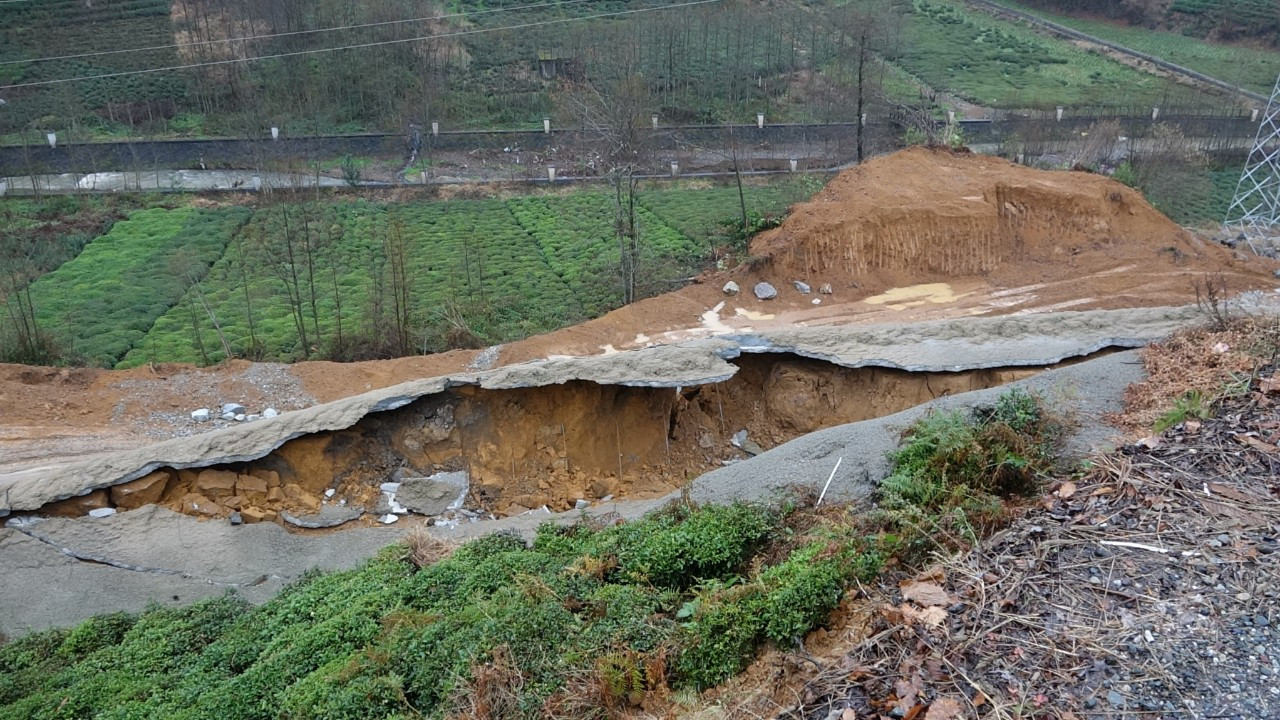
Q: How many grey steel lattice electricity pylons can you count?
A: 1